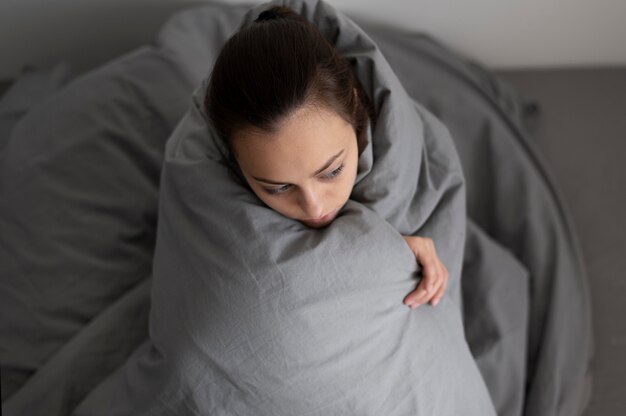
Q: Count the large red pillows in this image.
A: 0